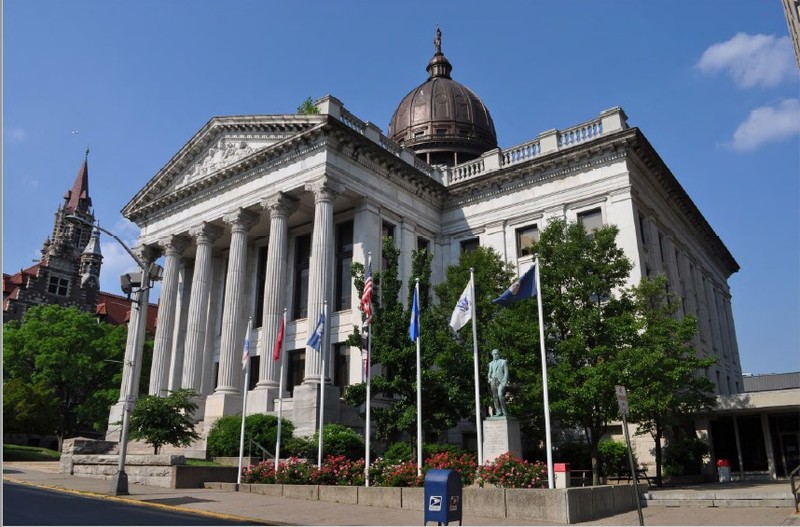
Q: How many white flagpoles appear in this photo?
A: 7